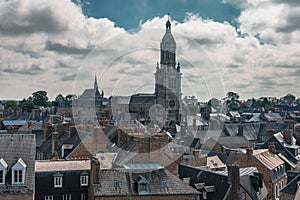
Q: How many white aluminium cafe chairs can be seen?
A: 0